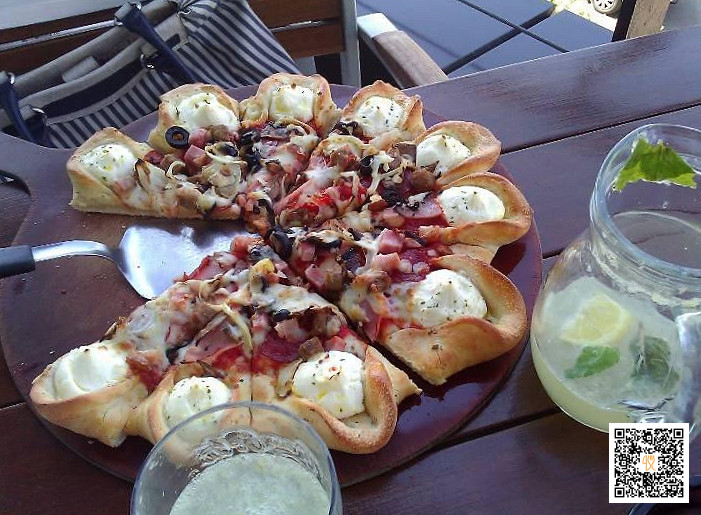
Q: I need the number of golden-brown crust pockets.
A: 10